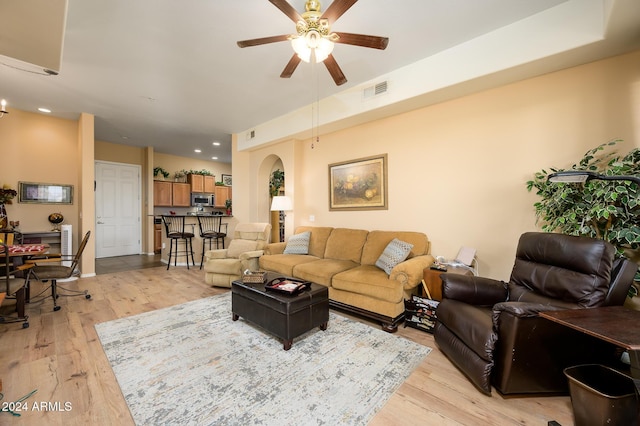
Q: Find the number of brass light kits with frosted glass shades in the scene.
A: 1